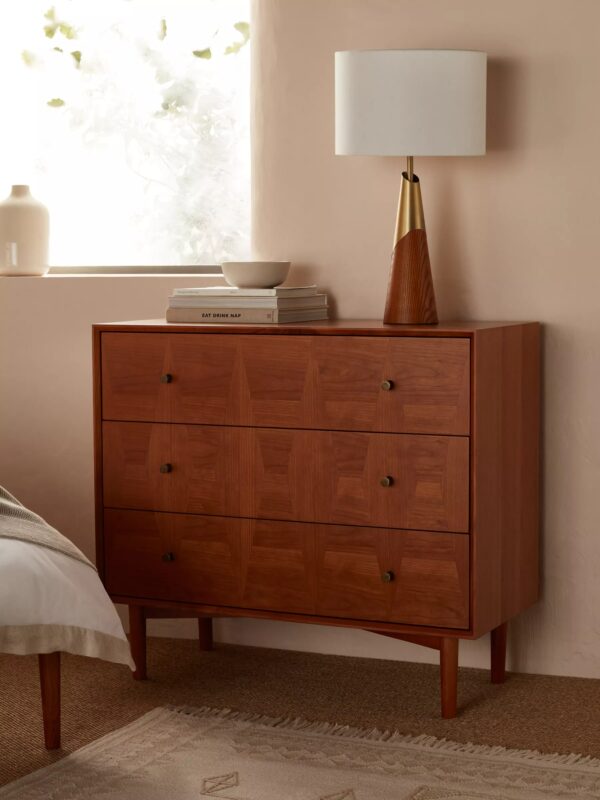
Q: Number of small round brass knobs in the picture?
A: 6